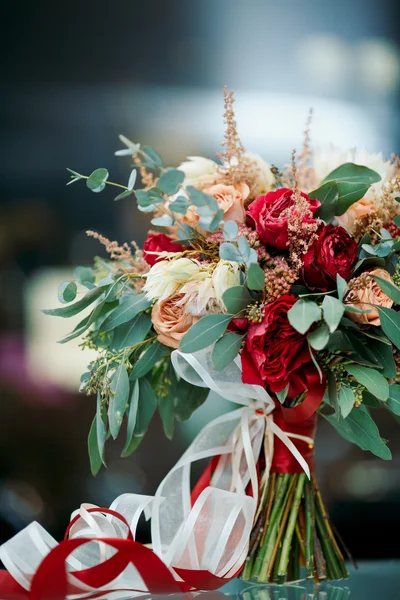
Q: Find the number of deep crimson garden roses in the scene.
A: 4